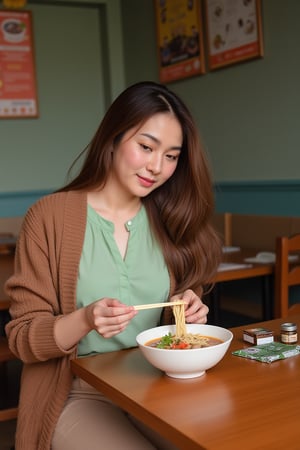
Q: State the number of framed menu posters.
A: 3